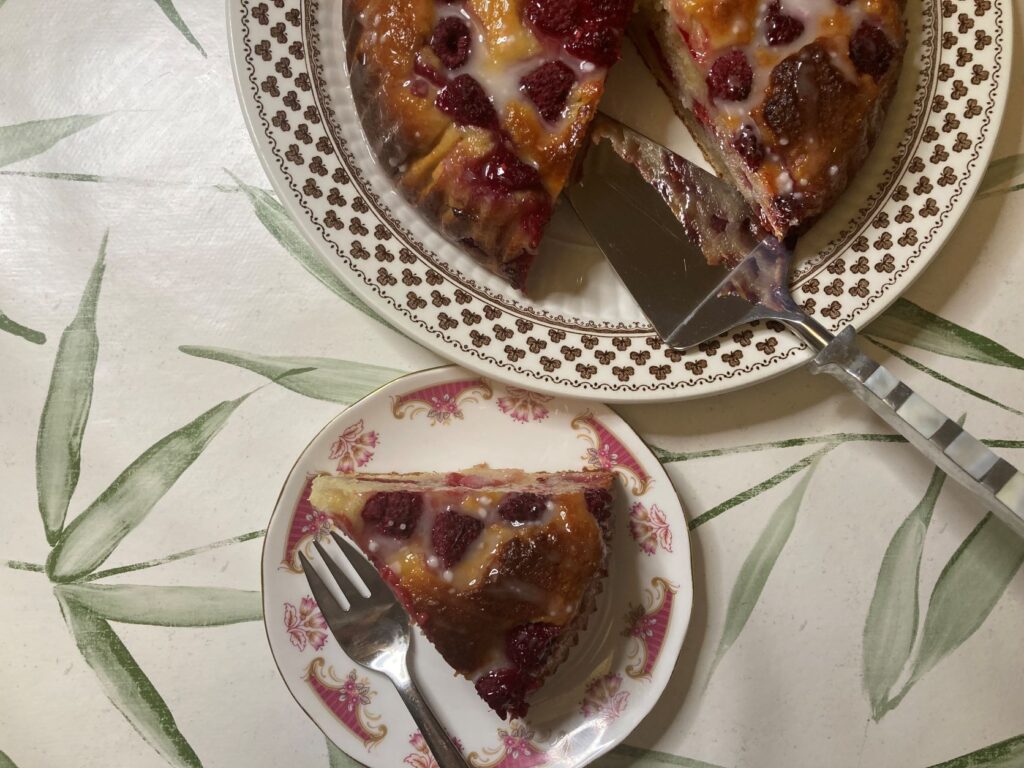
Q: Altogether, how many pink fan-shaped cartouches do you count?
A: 6